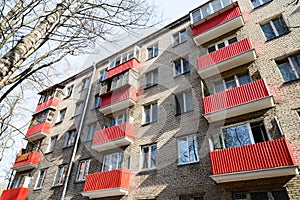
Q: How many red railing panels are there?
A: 12